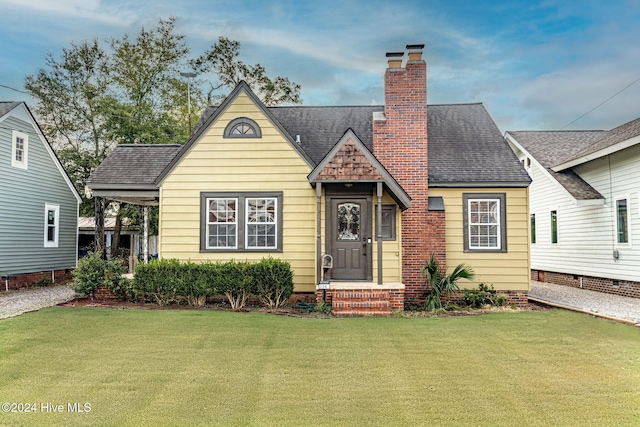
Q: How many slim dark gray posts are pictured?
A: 2